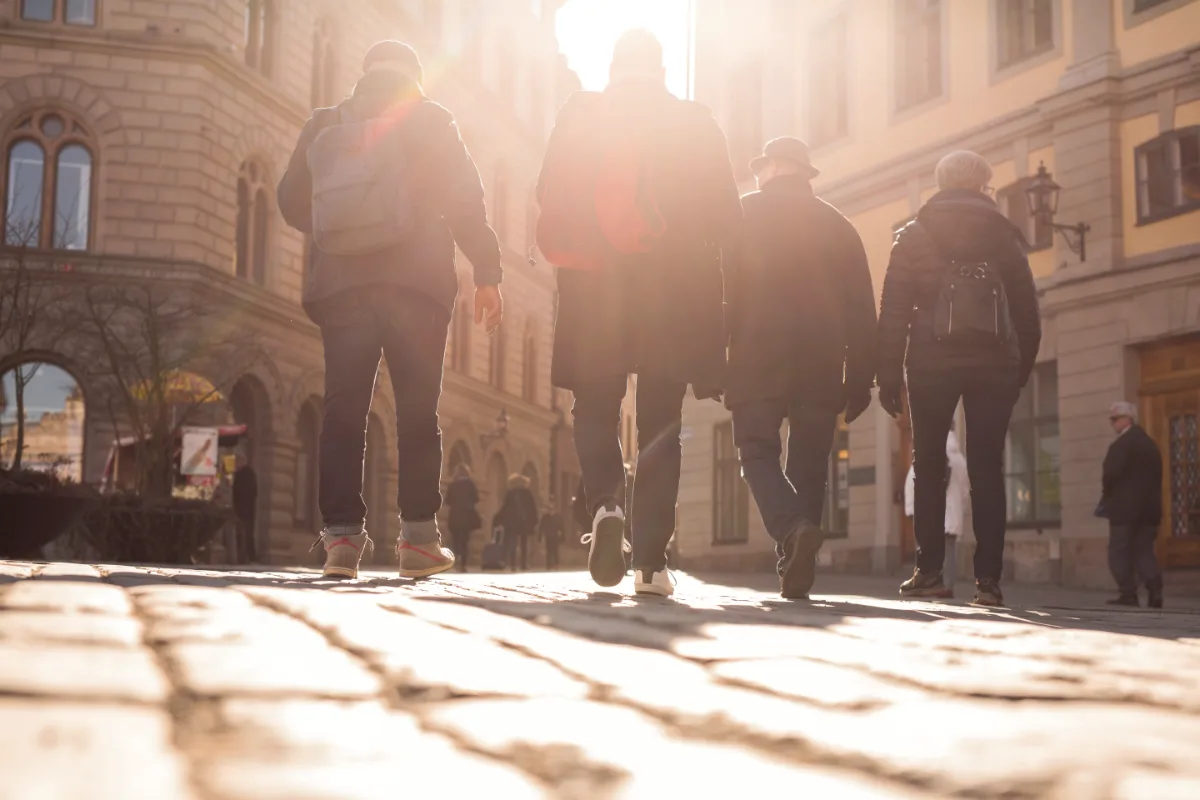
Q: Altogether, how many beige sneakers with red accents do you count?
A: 2